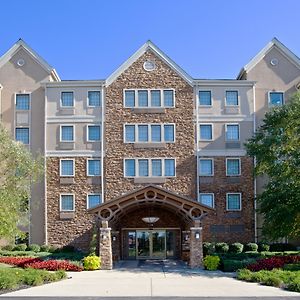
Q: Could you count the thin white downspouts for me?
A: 4